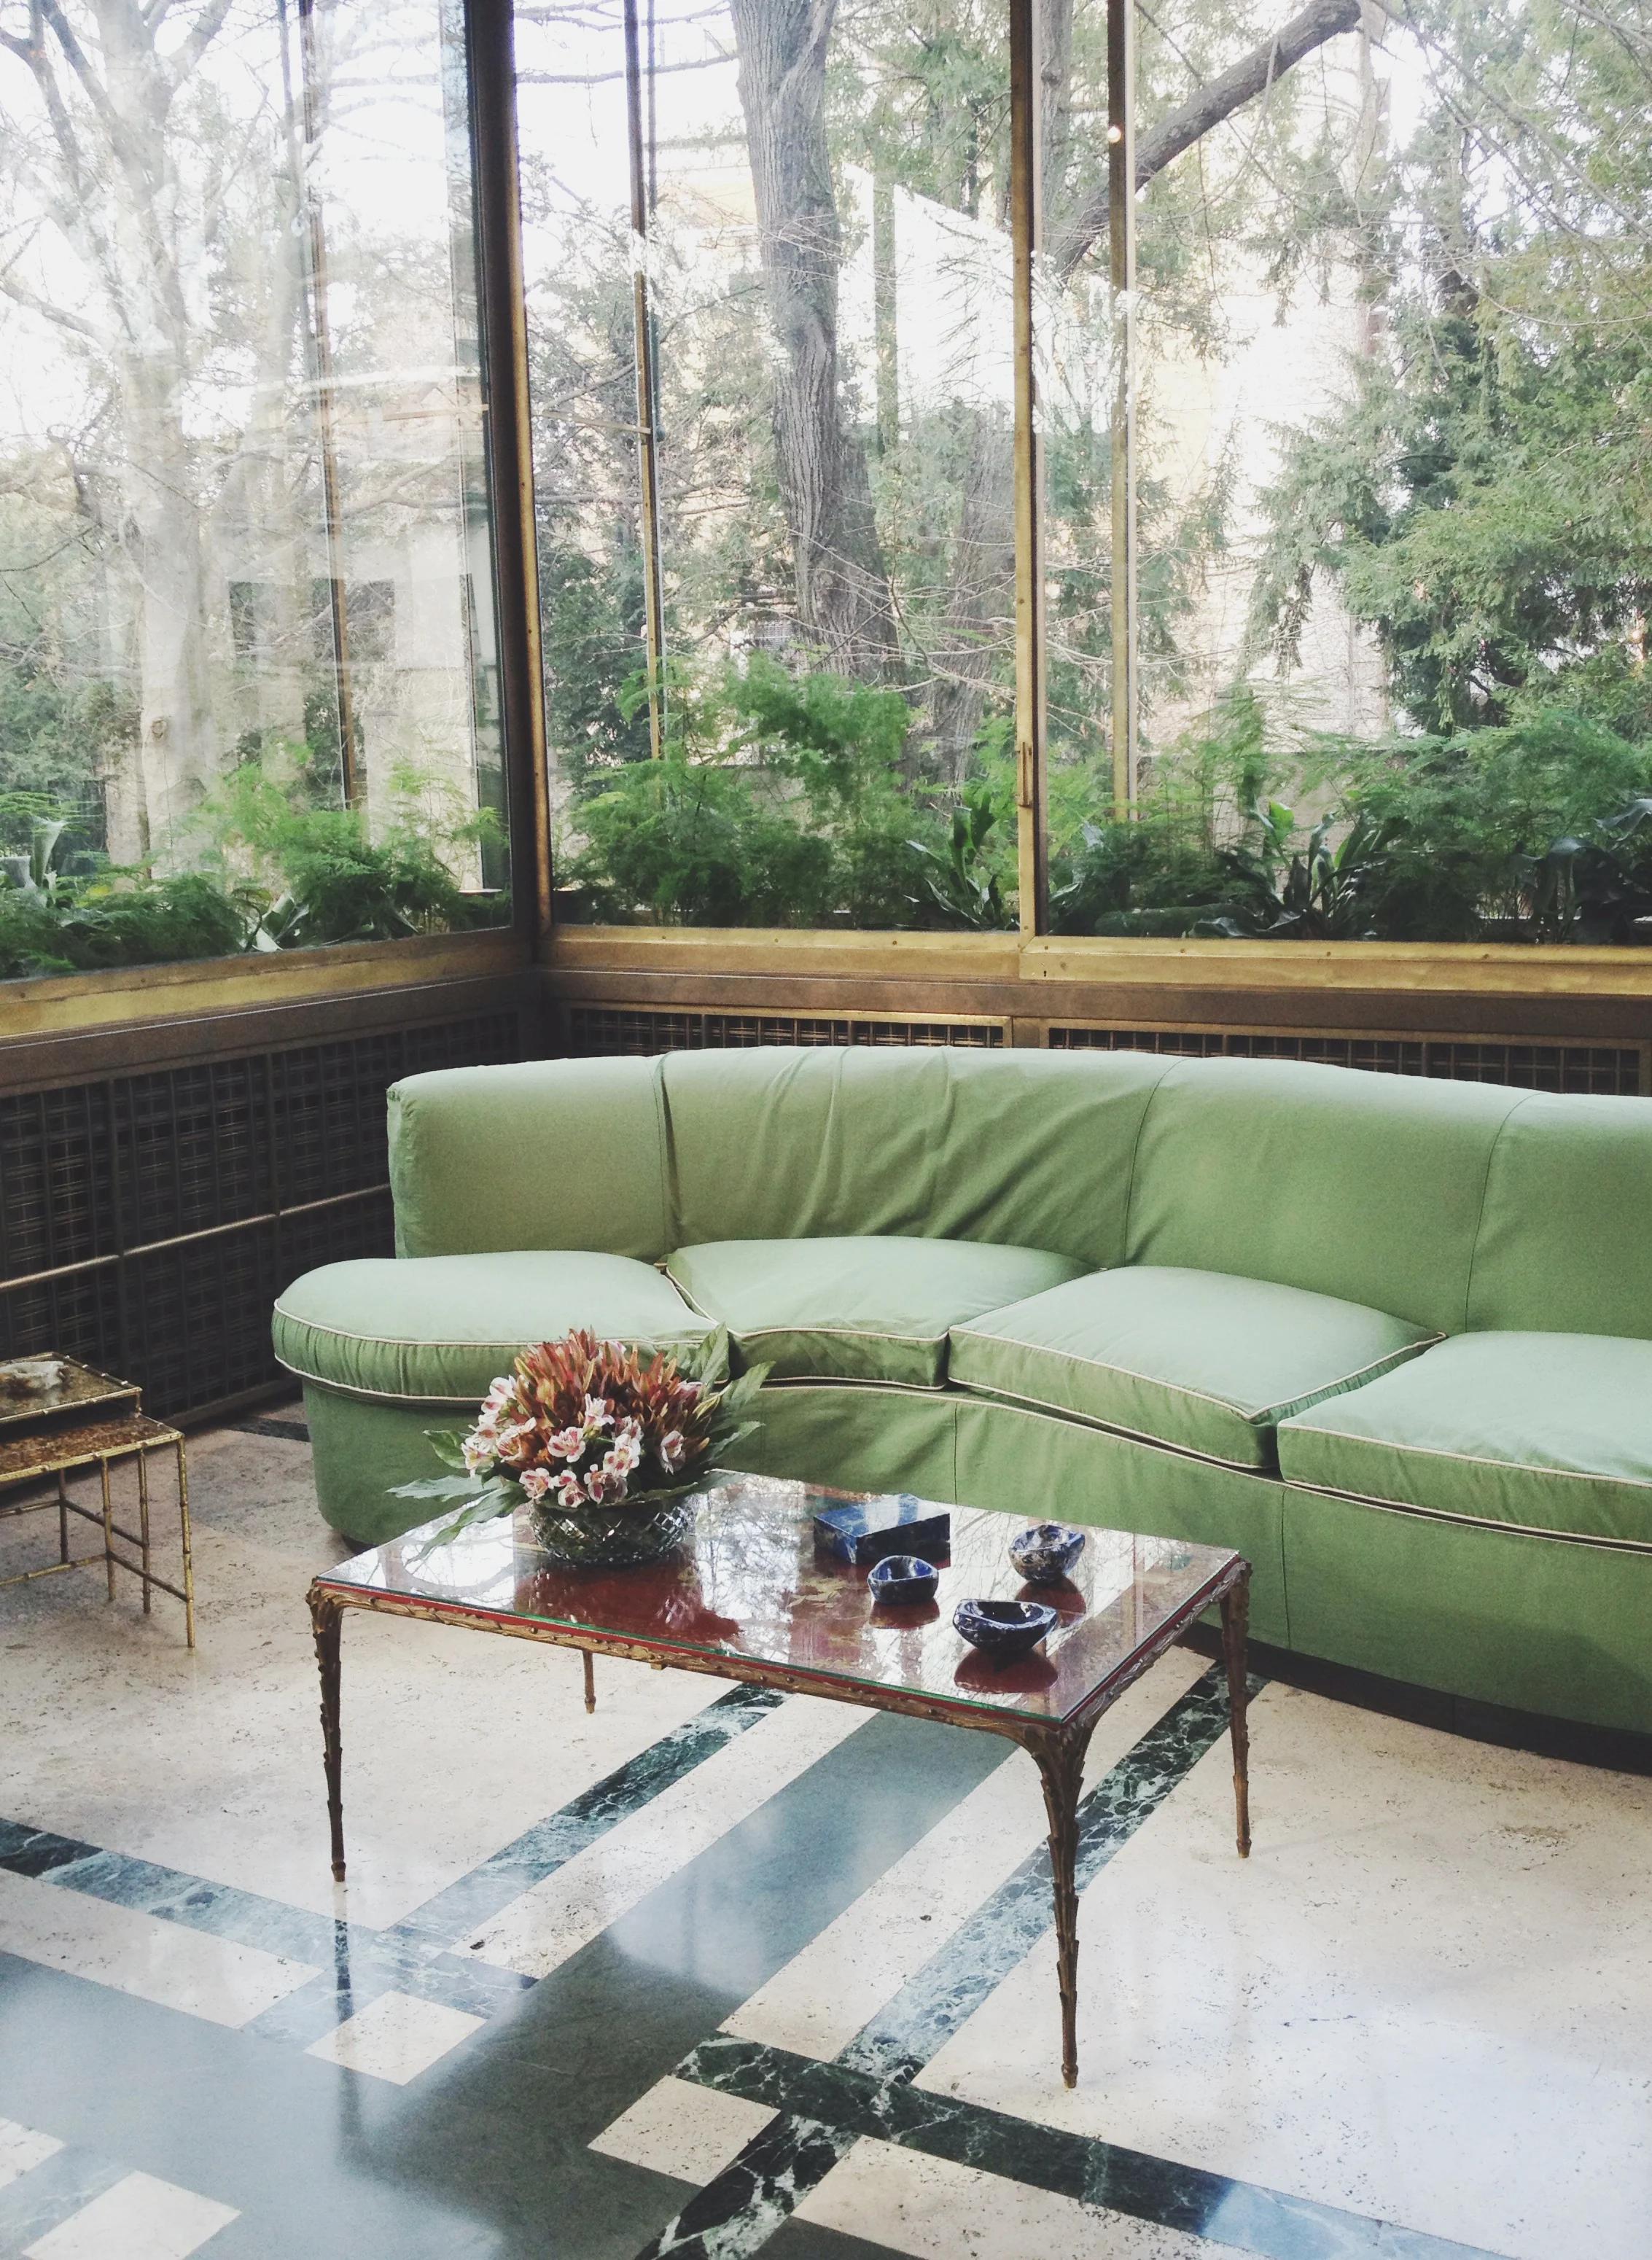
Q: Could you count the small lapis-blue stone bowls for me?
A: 3